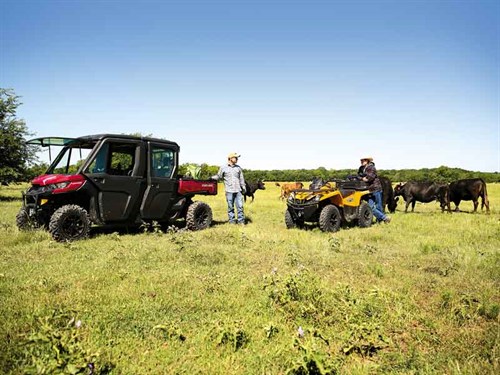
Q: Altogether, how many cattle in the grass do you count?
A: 5